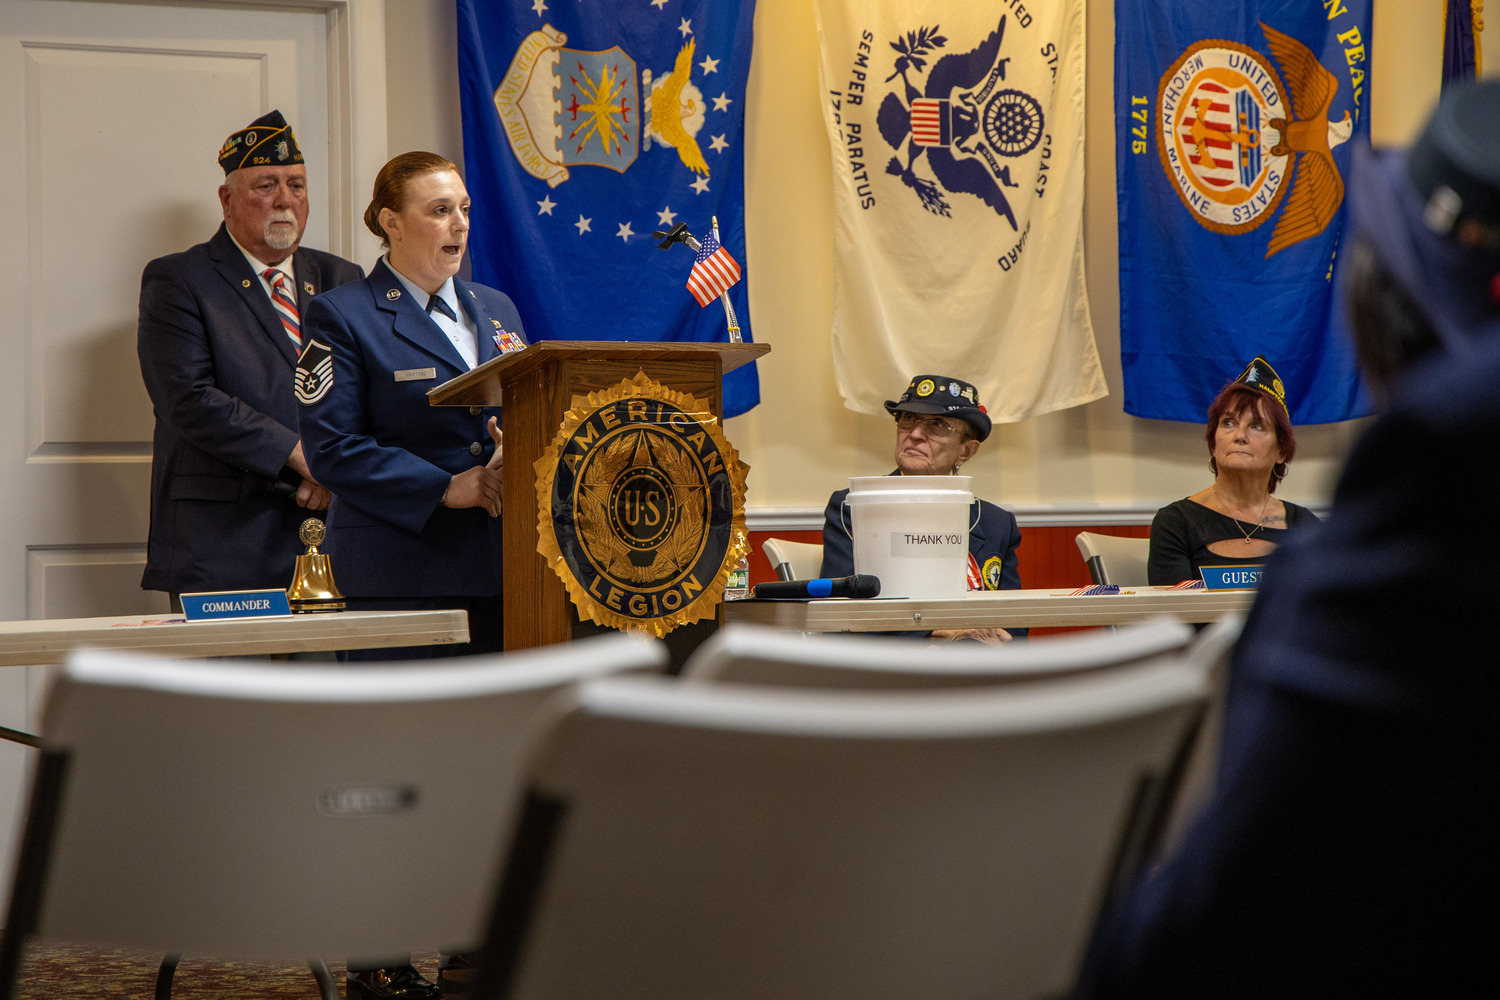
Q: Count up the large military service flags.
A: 3